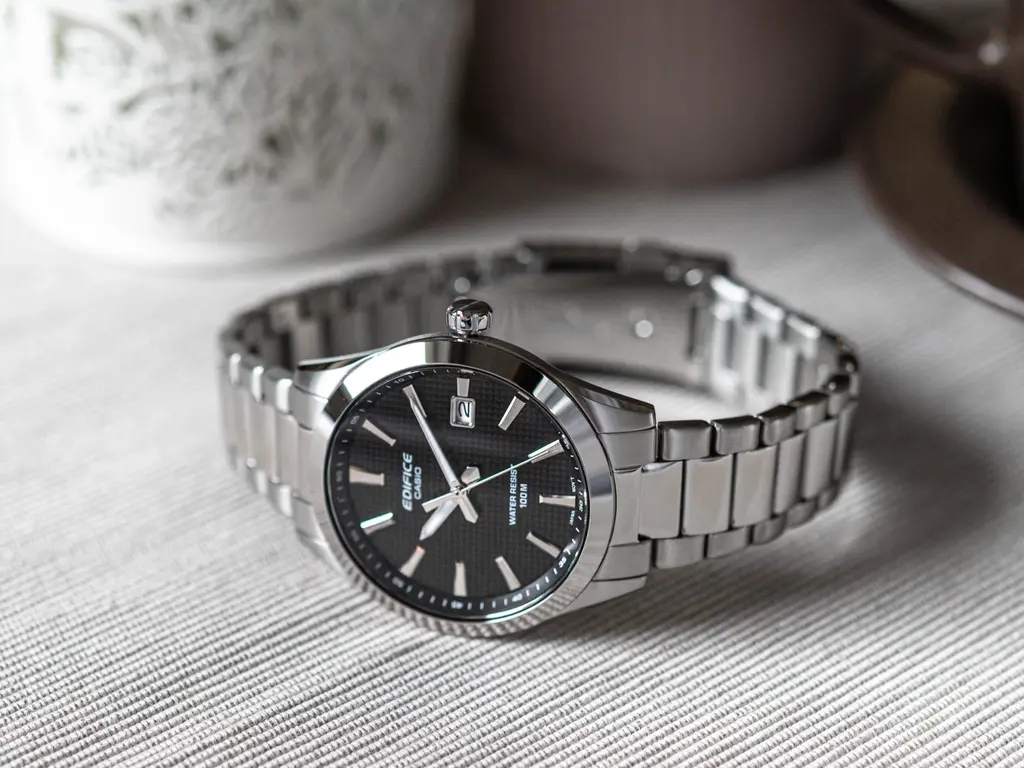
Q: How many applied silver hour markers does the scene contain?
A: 12